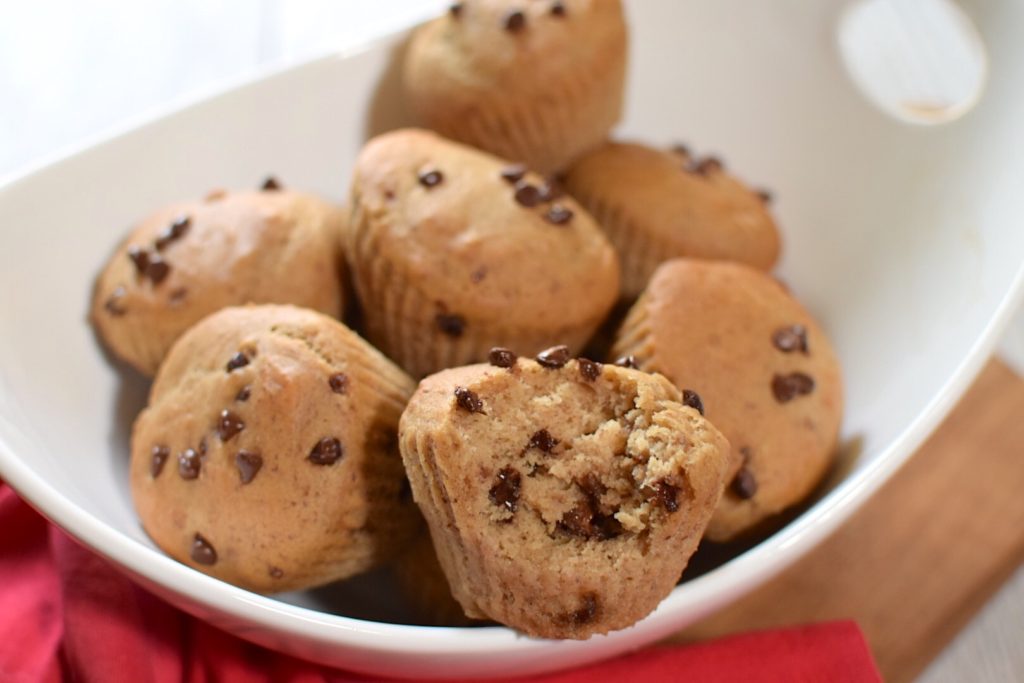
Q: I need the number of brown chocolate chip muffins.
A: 7